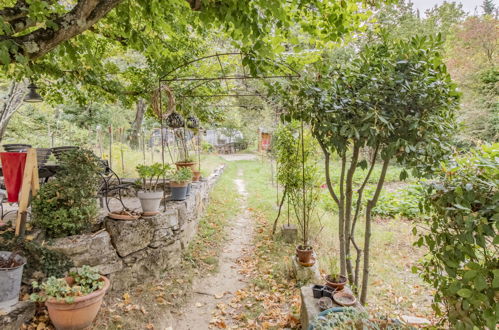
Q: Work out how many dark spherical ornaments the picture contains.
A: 2